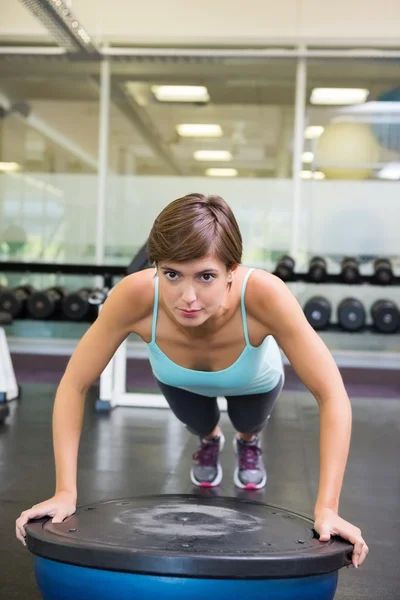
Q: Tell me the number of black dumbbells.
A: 10